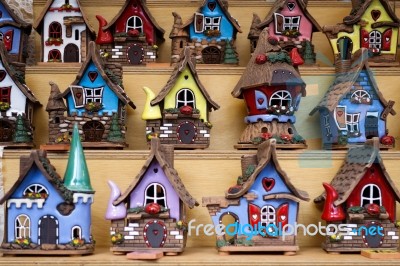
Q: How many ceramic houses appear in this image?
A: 15